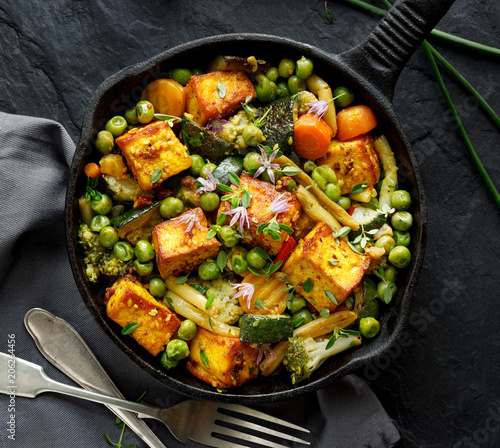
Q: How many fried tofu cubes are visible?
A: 8